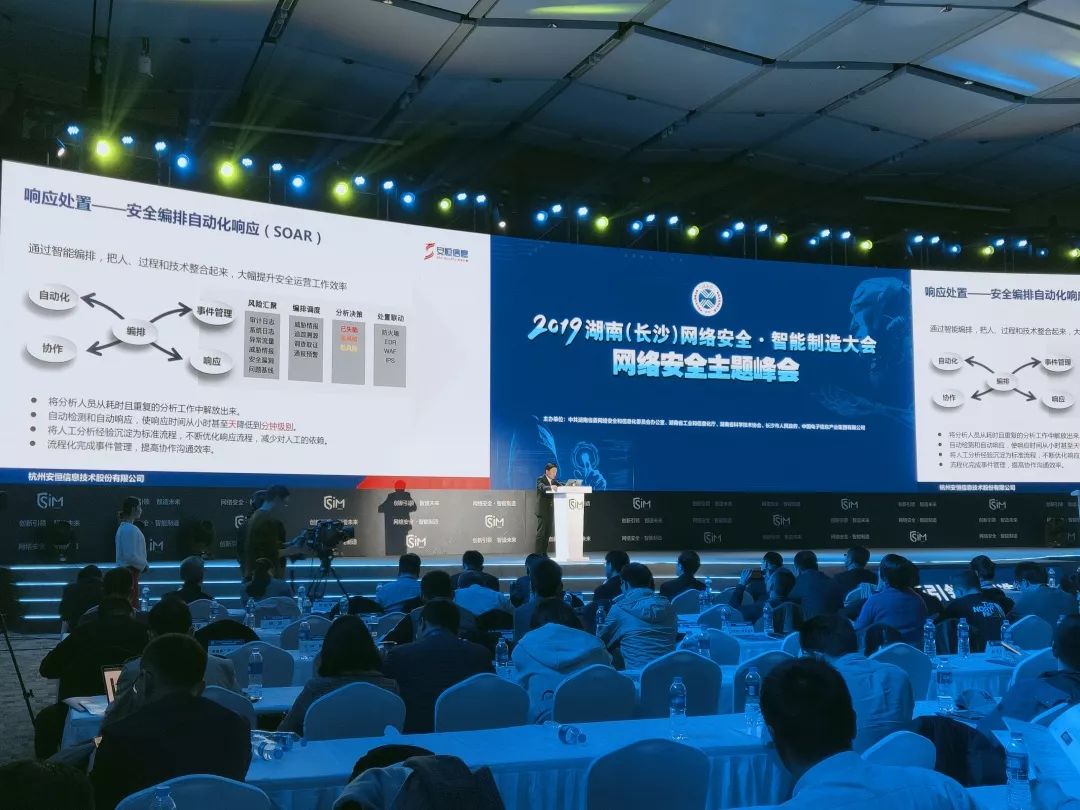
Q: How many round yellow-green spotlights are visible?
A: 10